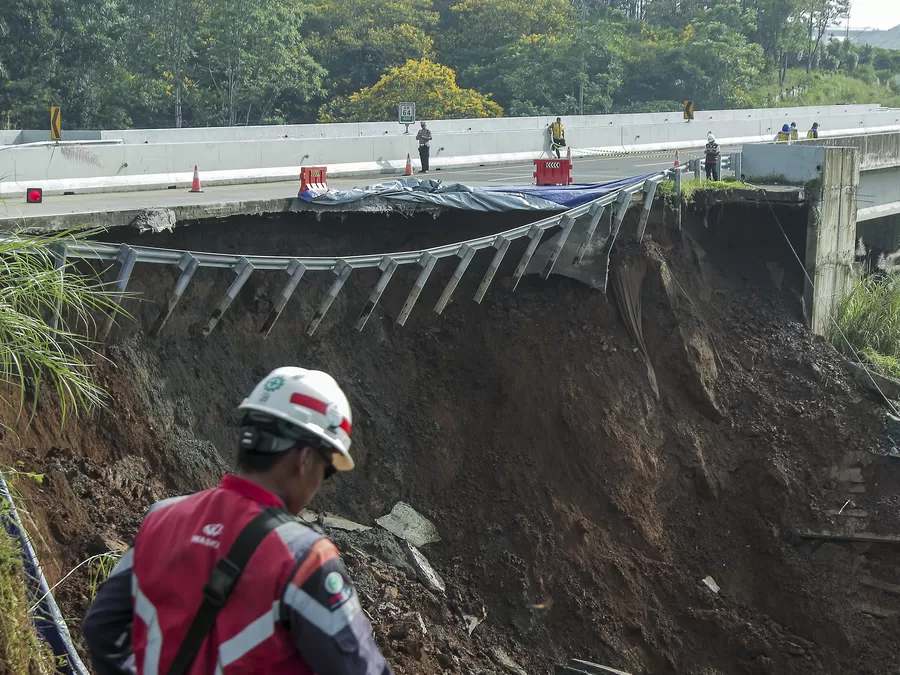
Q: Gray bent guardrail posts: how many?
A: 15